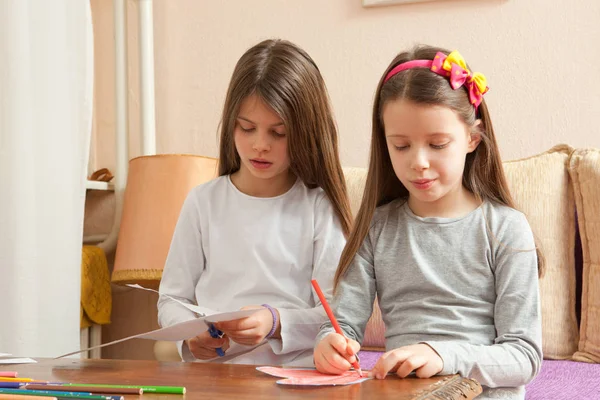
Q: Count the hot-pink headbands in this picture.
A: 1